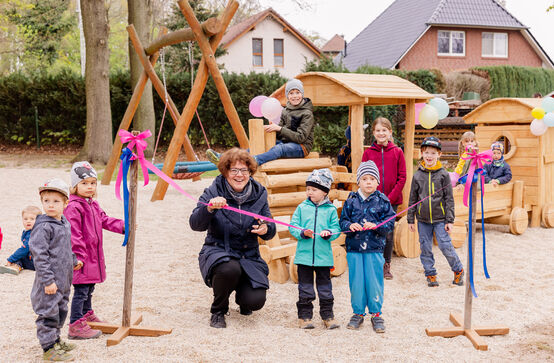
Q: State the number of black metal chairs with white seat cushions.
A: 0